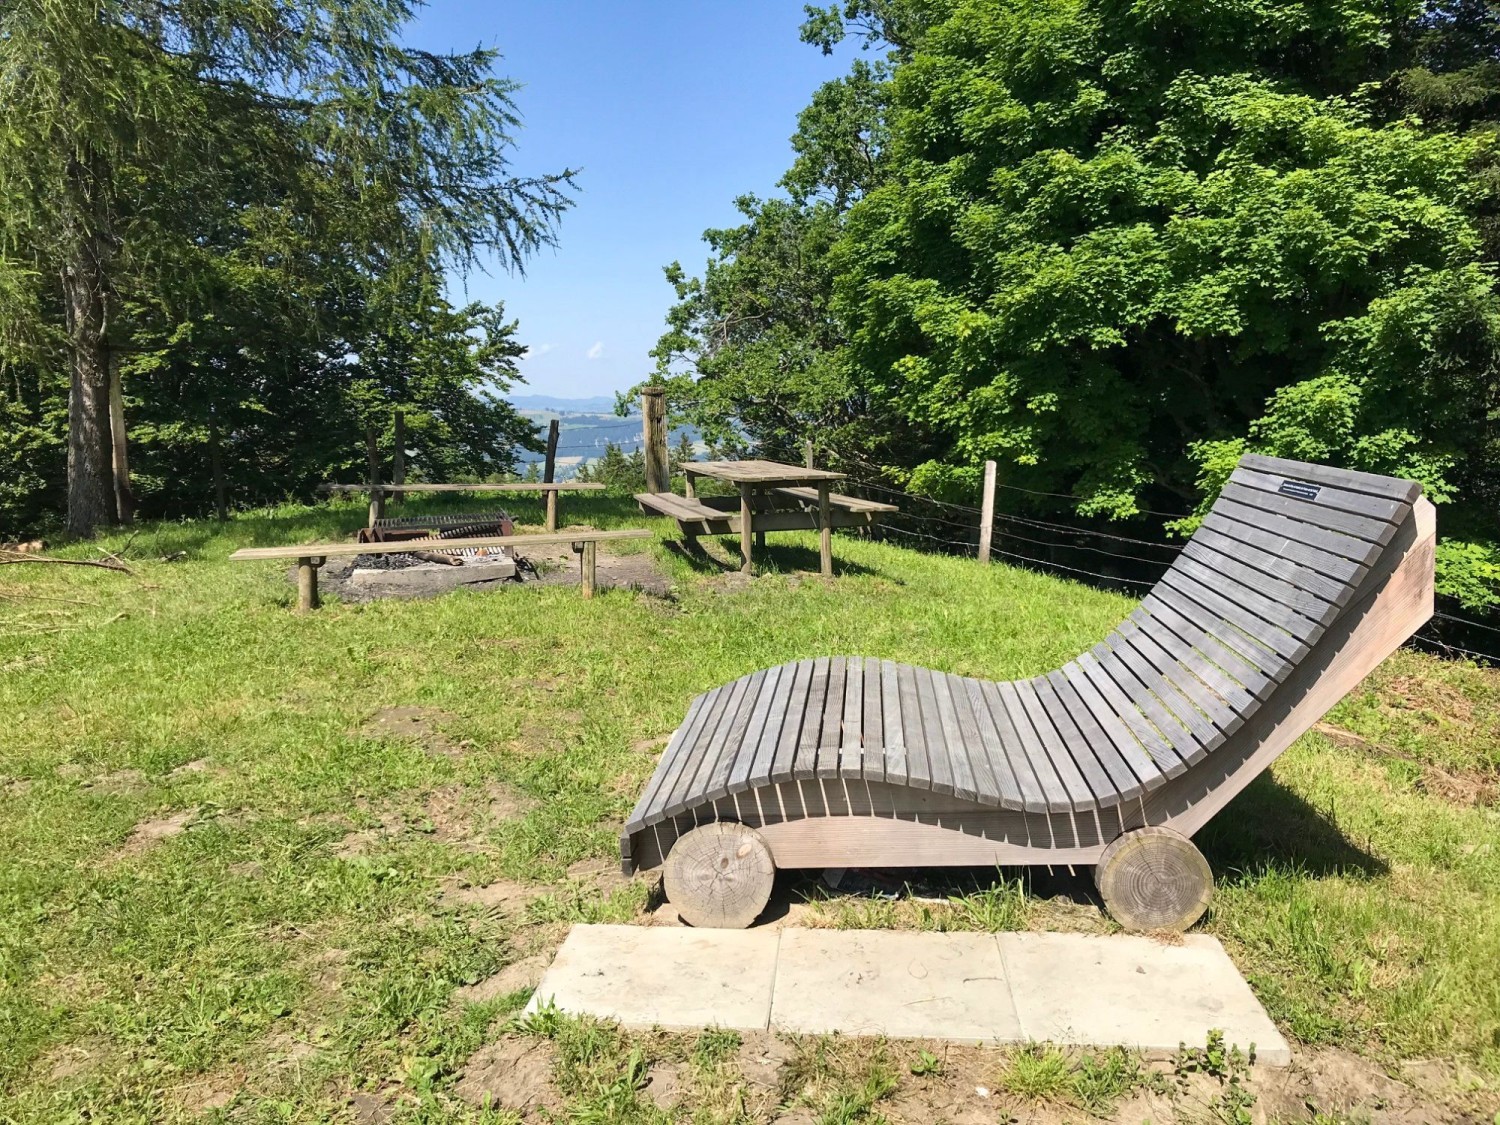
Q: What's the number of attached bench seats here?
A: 2